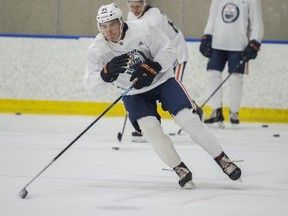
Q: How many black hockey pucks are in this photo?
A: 5